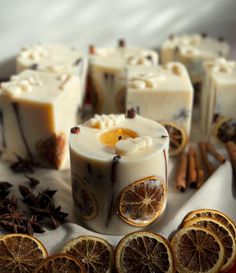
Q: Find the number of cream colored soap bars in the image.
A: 7